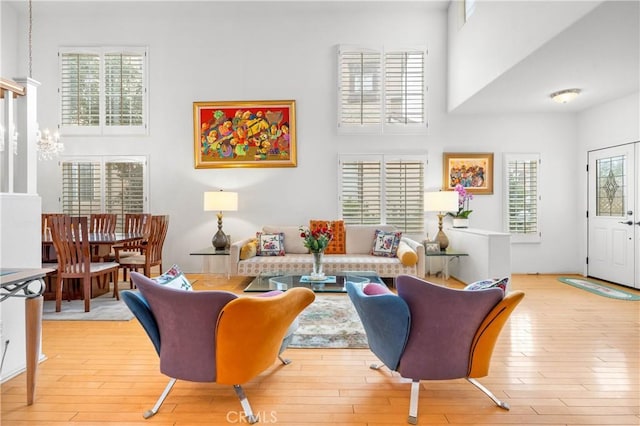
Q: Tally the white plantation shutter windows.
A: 5